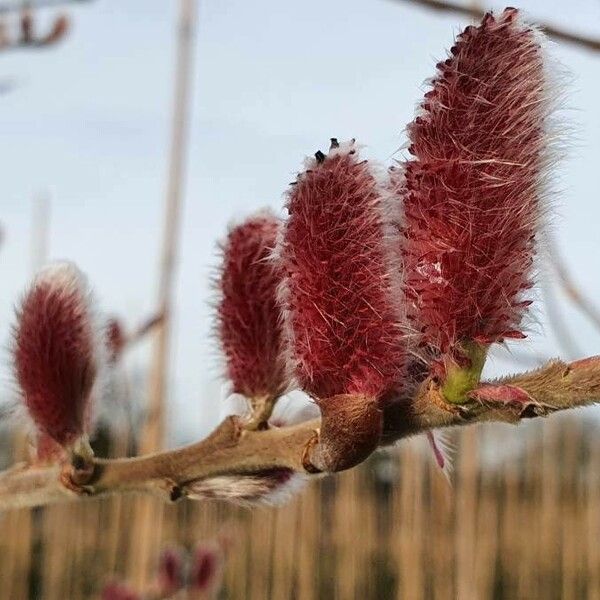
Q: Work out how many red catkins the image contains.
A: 4